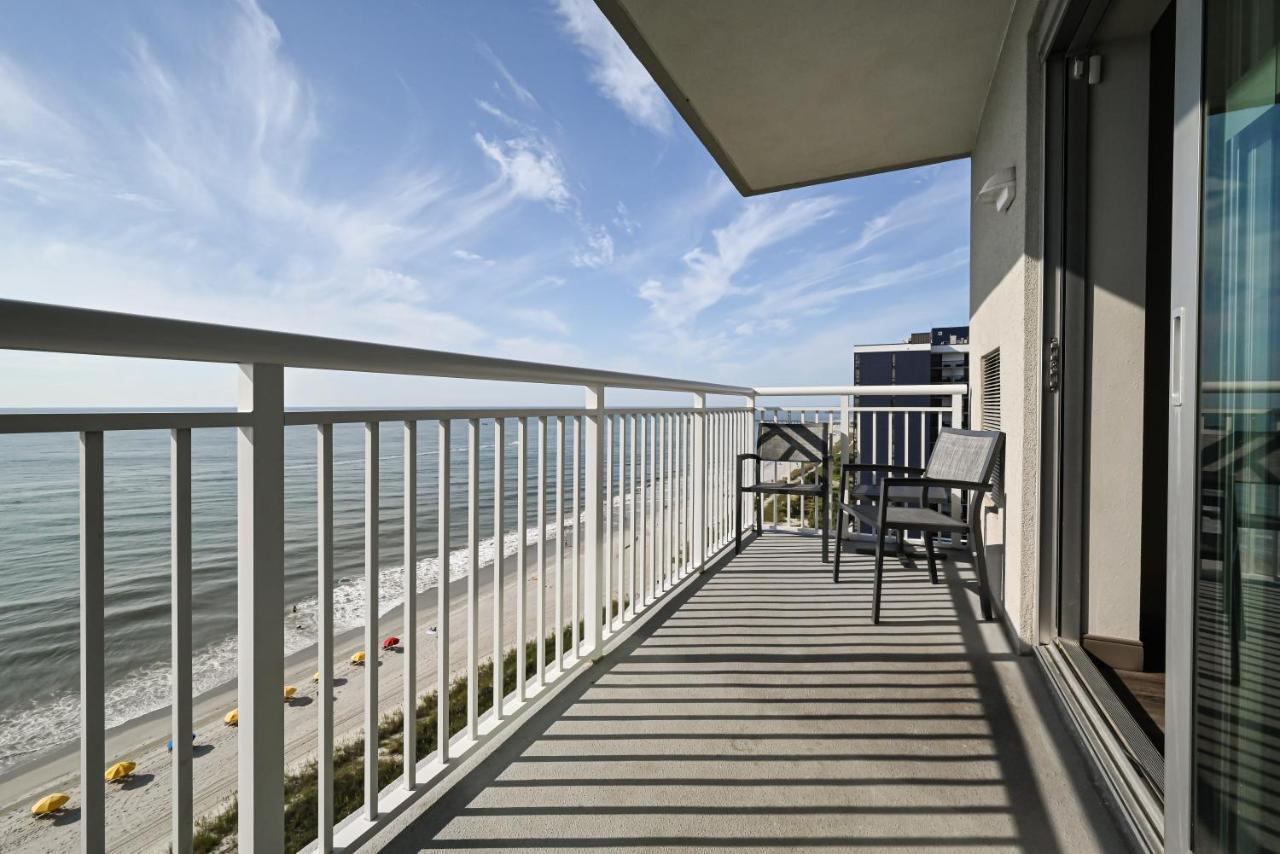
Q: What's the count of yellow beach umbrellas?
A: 6